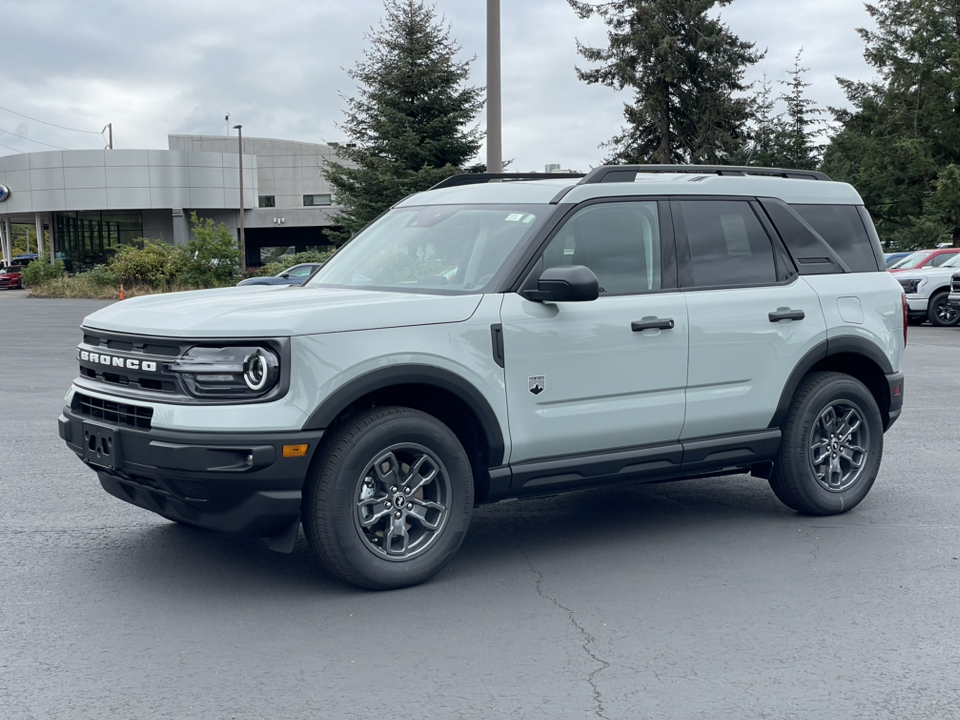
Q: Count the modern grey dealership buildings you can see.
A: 1